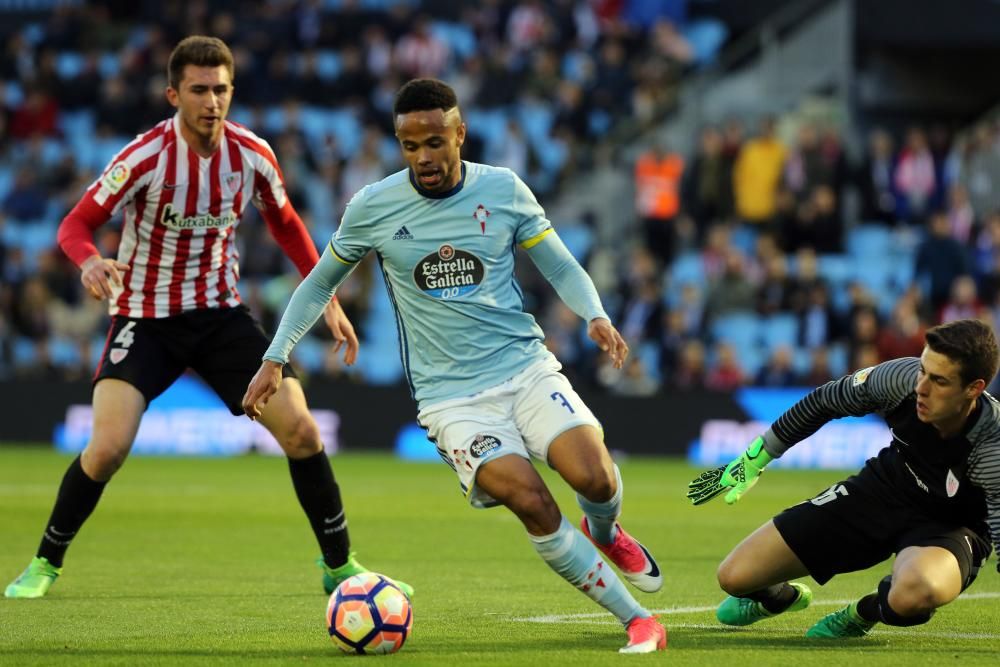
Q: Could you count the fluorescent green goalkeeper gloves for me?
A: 1